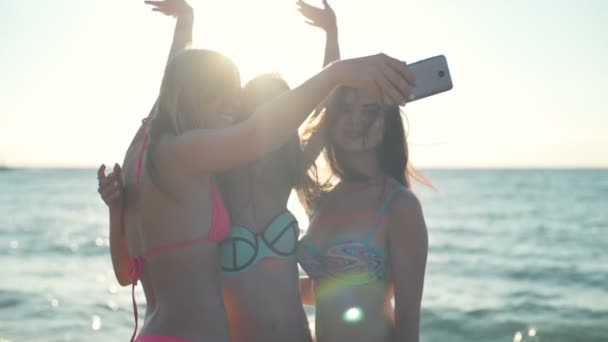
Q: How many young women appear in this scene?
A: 3